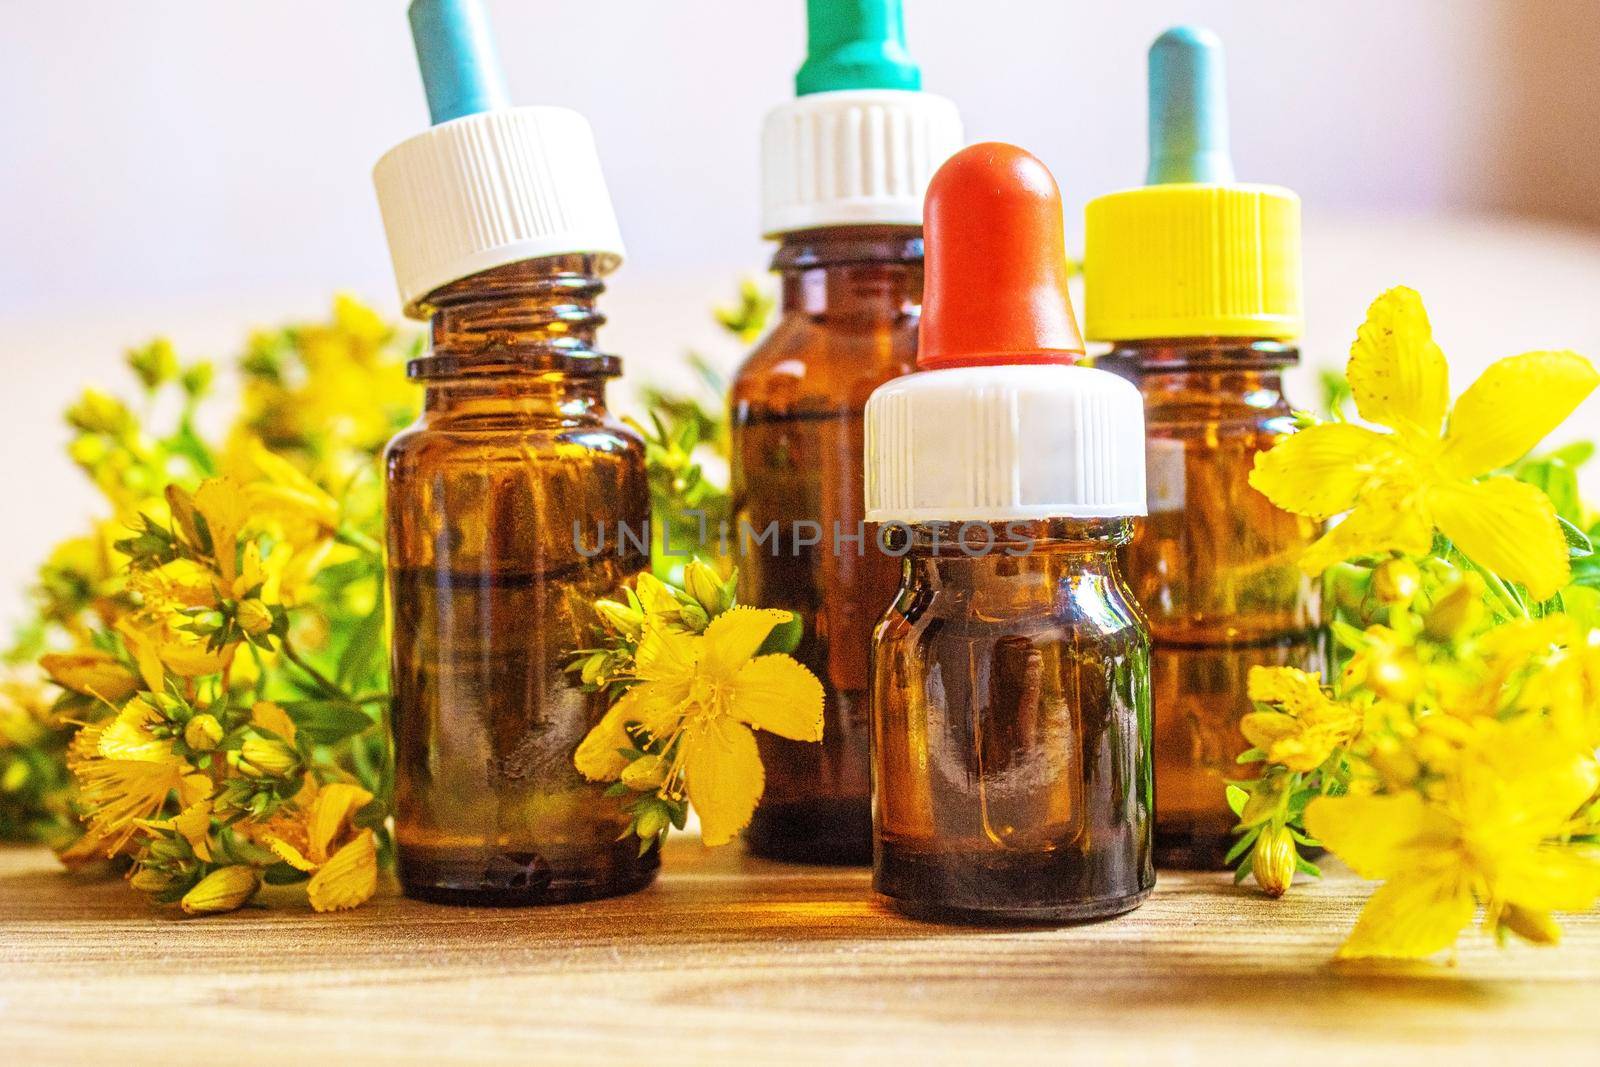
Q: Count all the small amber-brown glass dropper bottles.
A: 4